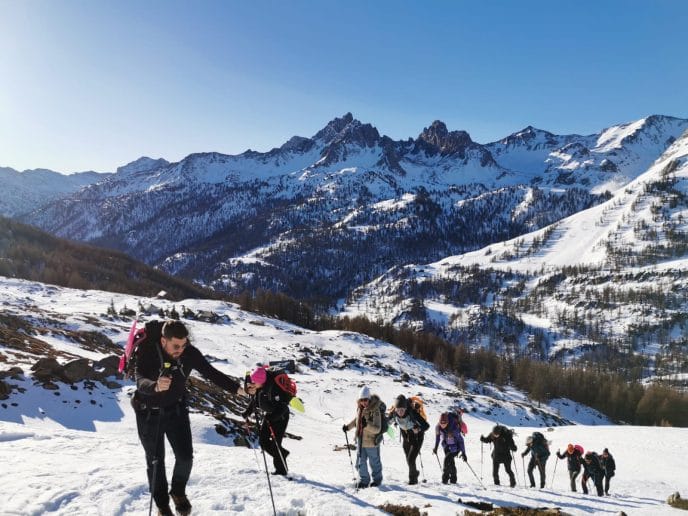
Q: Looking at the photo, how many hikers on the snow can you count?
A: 10